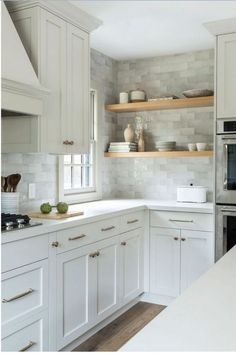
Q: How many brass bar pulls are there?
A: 6